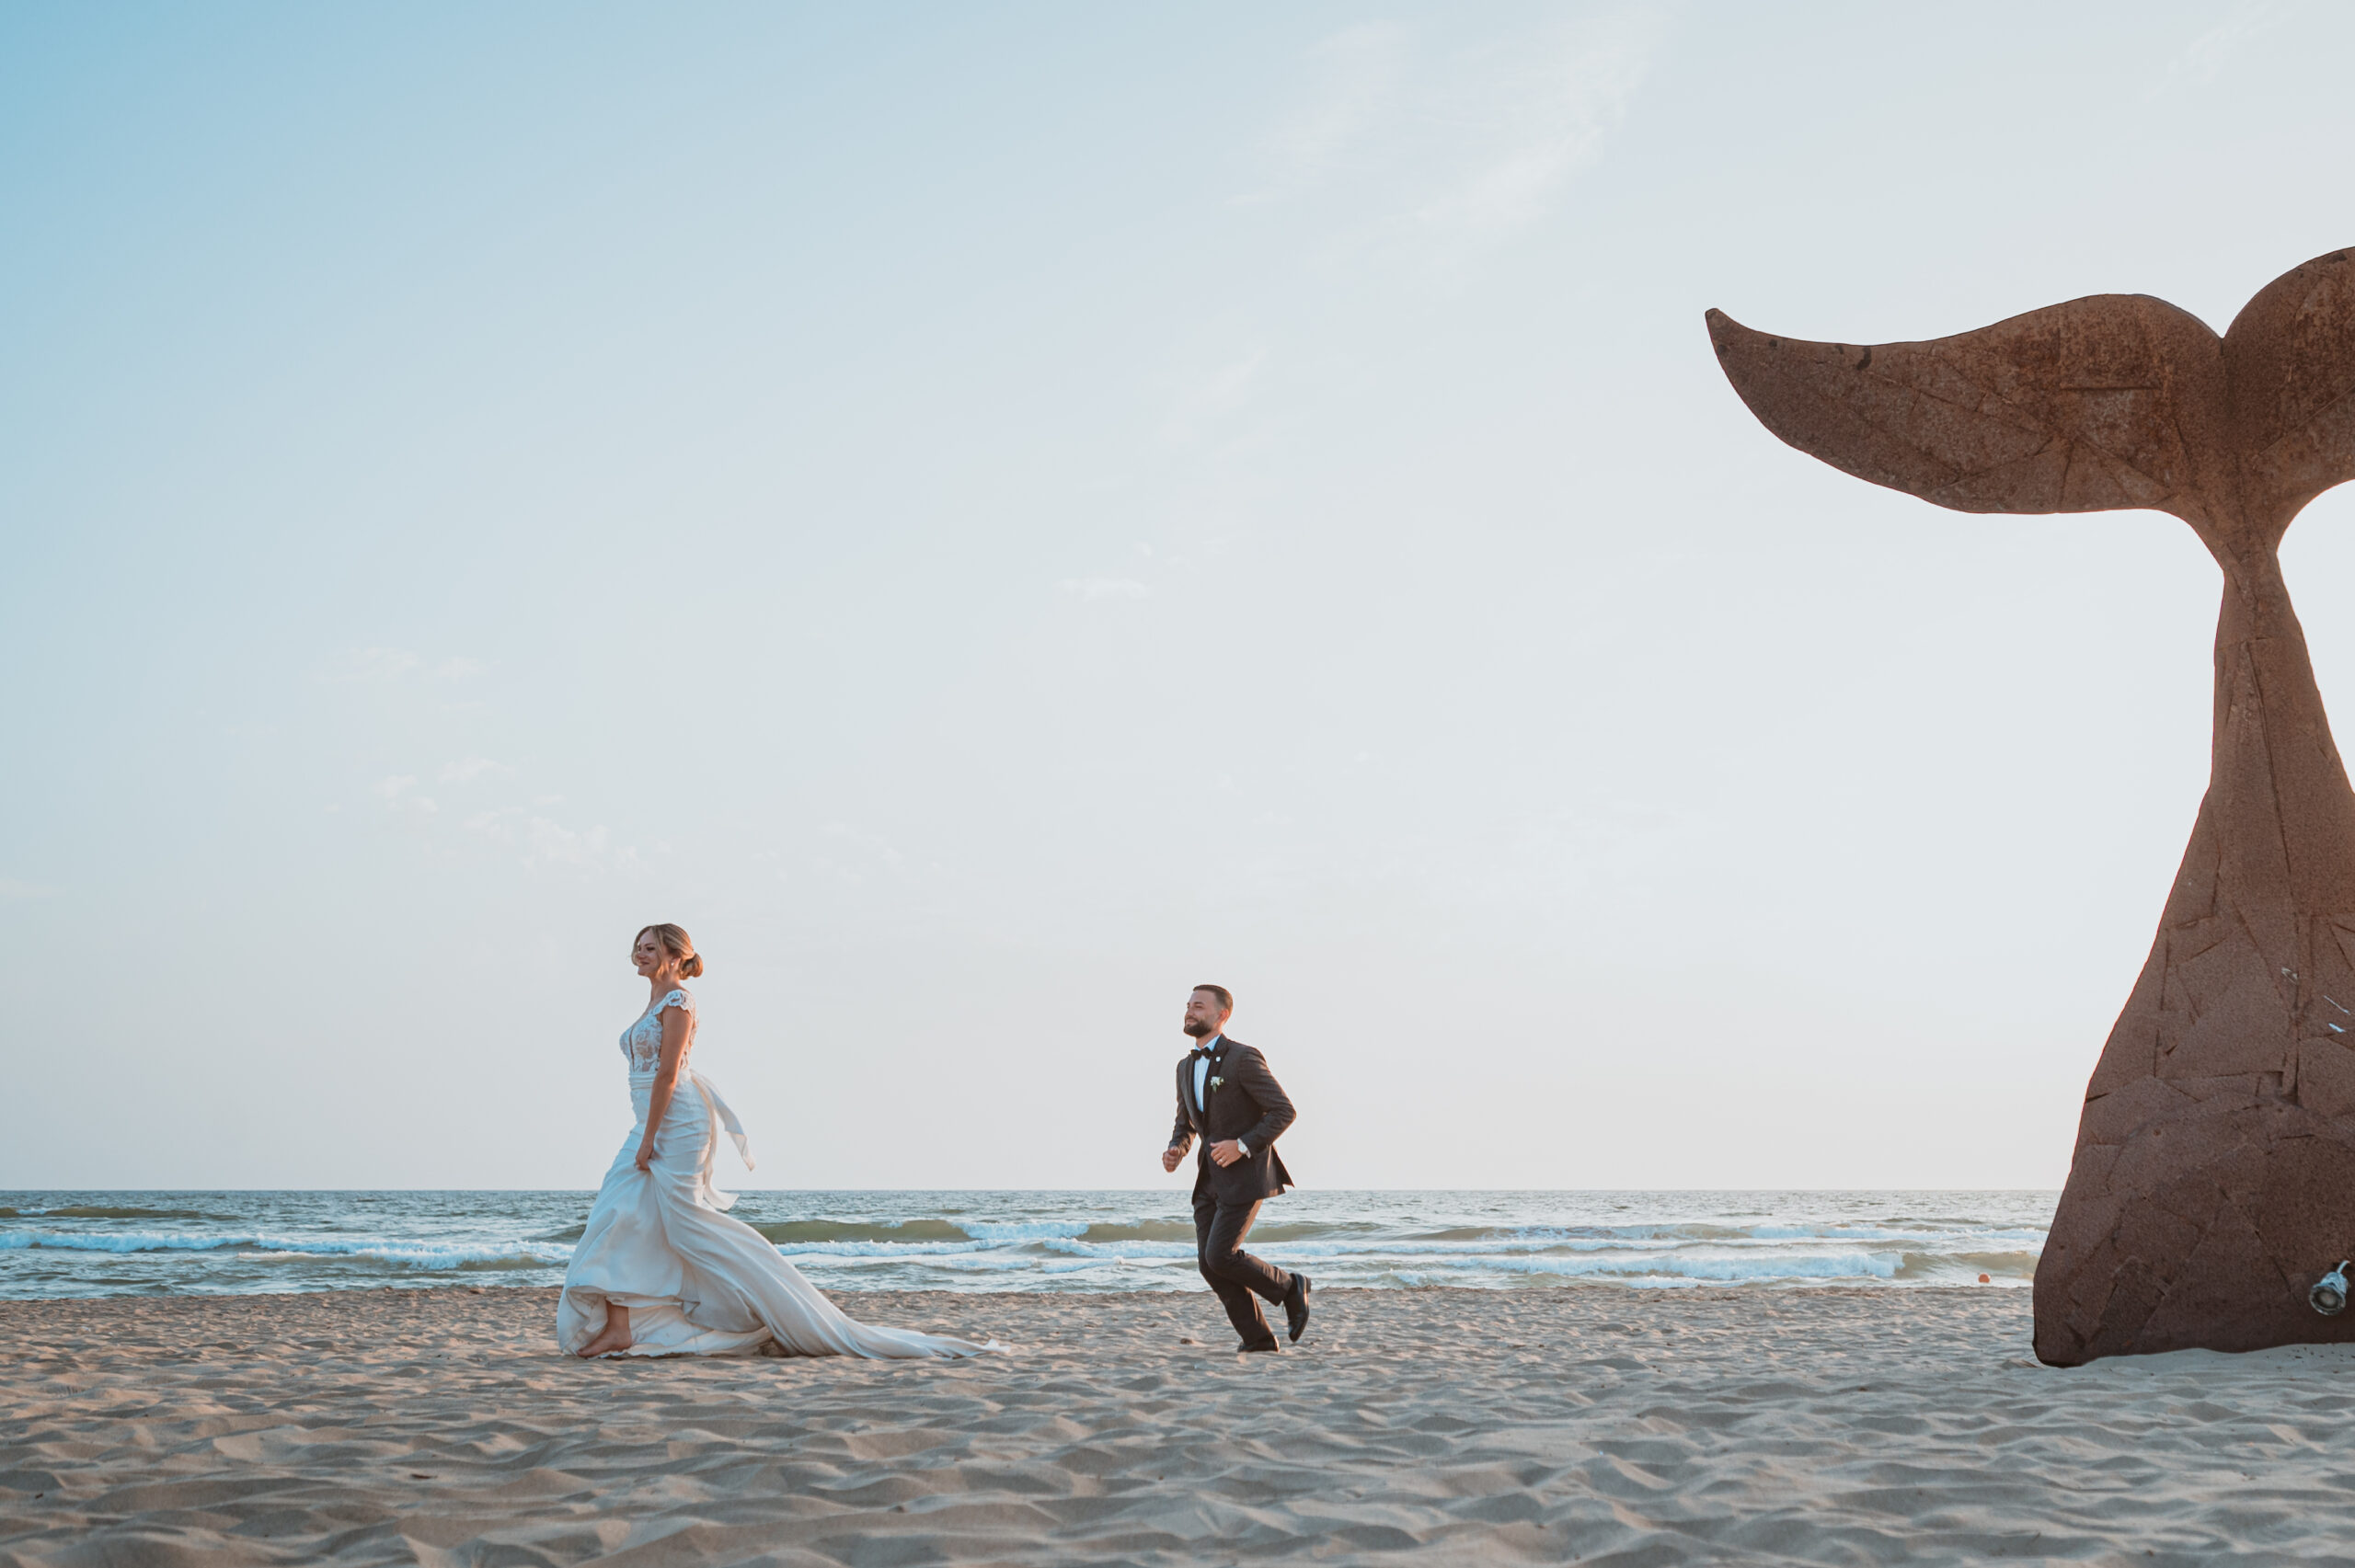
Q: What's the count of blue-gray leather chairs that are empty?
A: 0